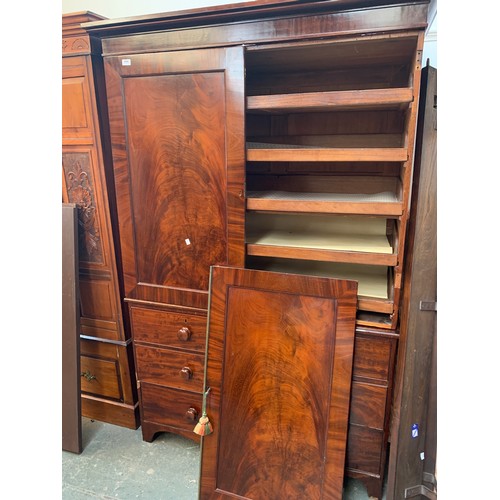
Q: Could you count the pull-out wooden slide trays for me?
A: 5